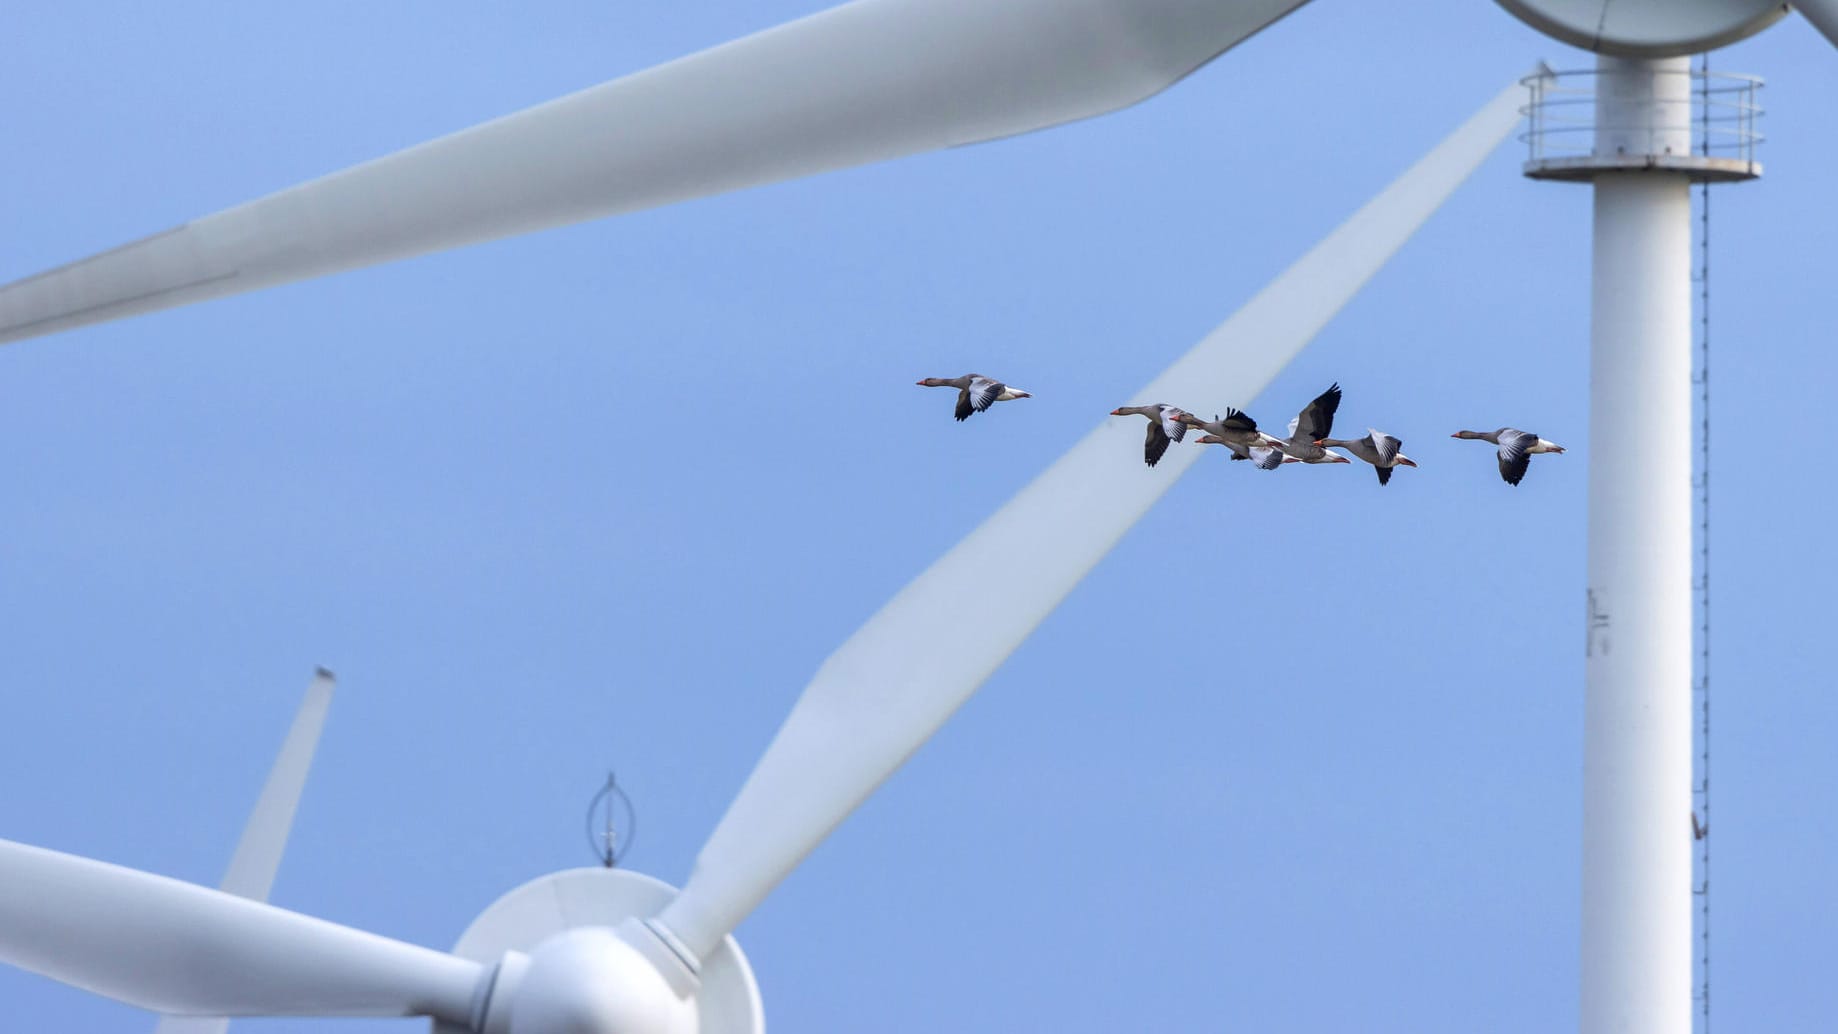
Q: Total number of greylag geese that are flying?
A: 7